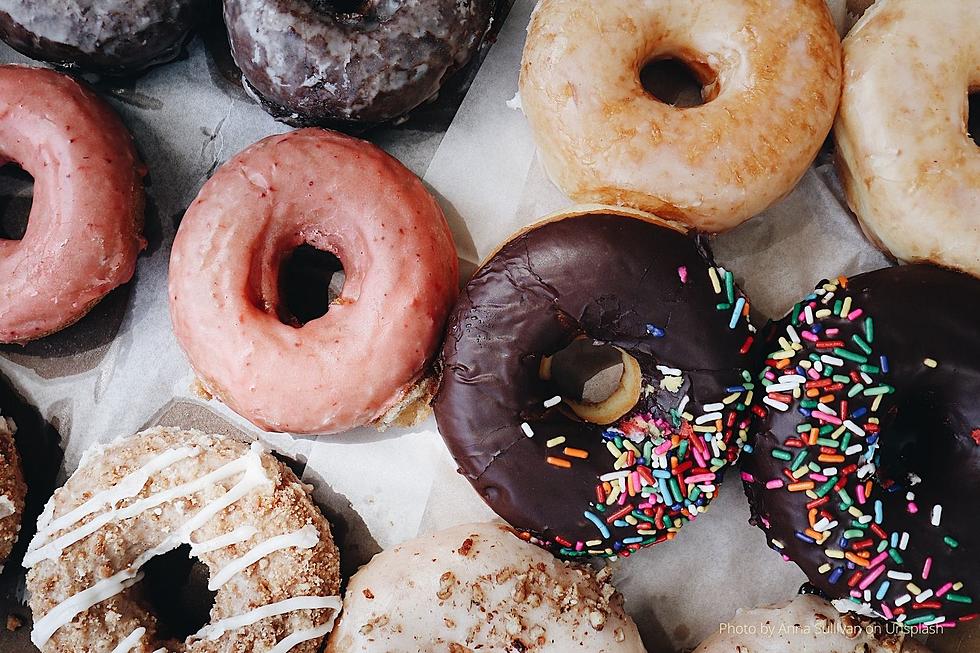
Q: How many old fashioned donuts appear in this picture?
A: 2